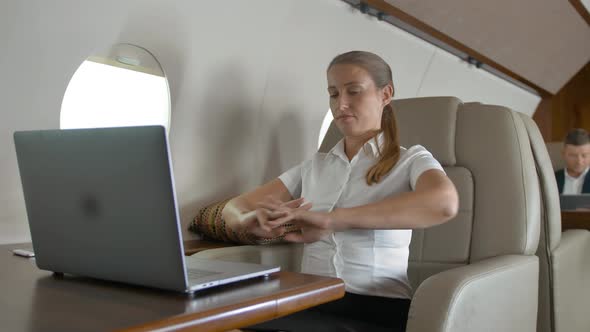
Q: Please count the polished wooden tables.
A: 2